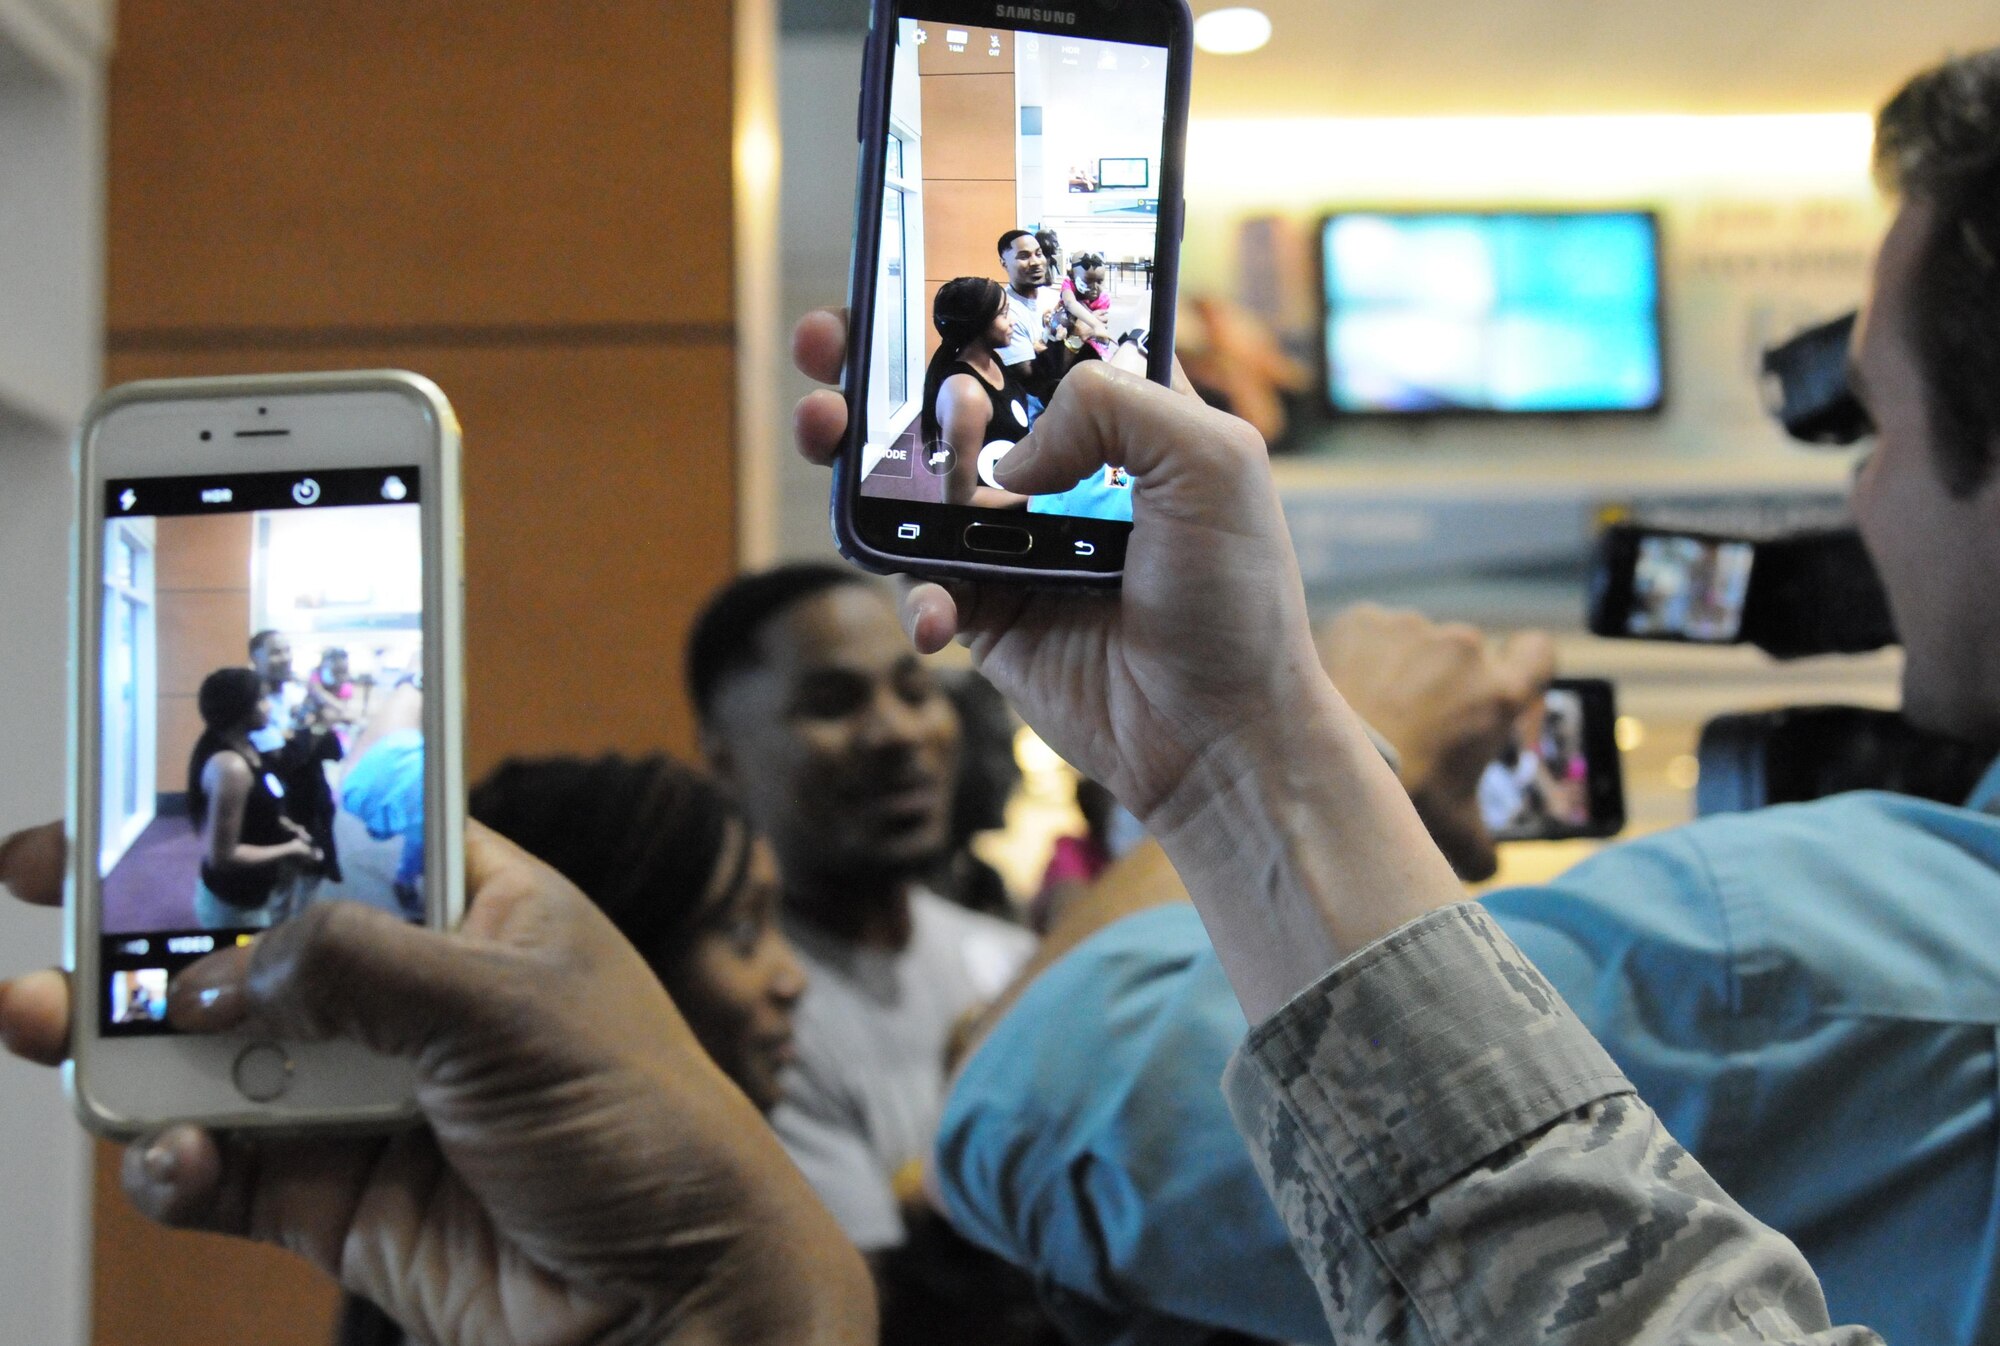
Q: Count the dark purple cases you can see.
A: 1